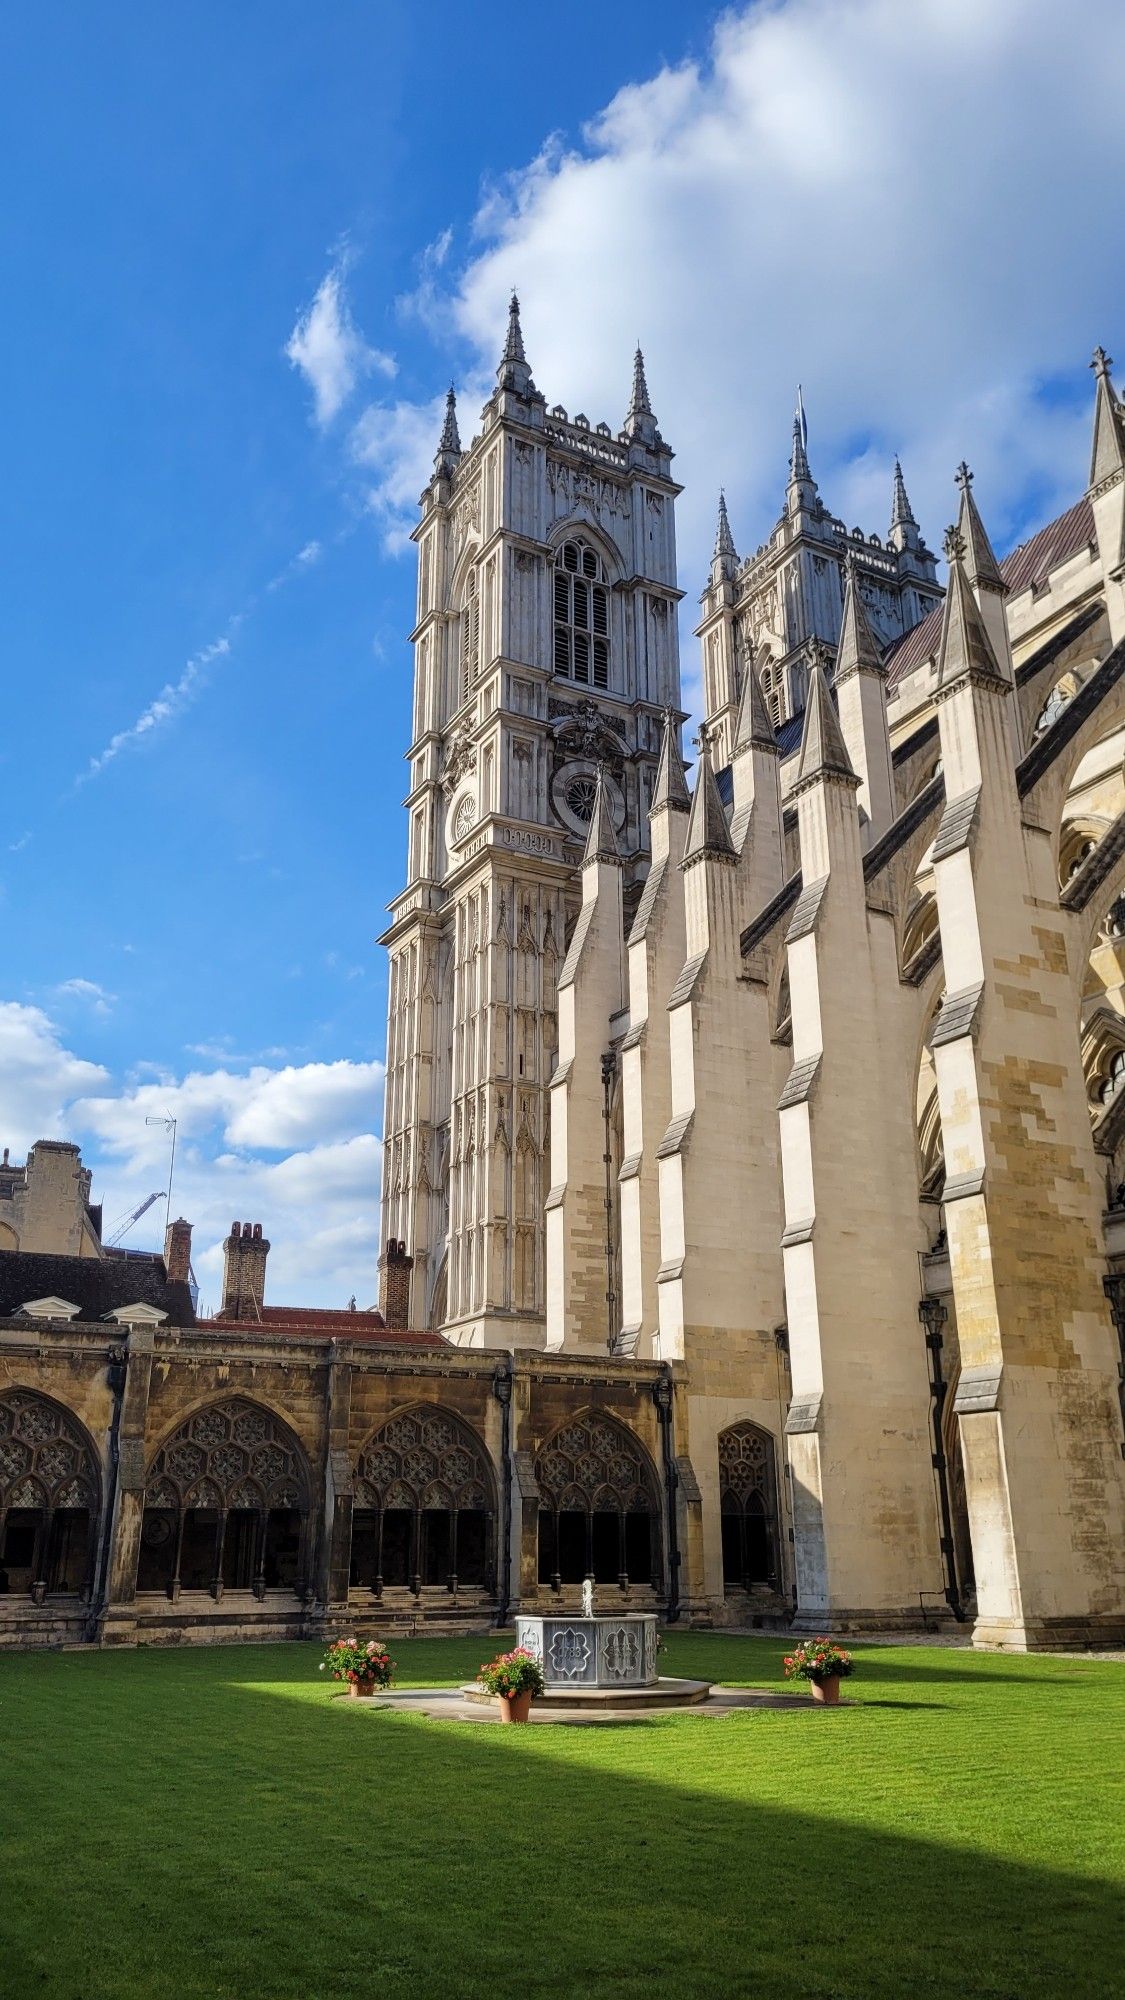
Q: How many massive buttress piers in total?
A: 5